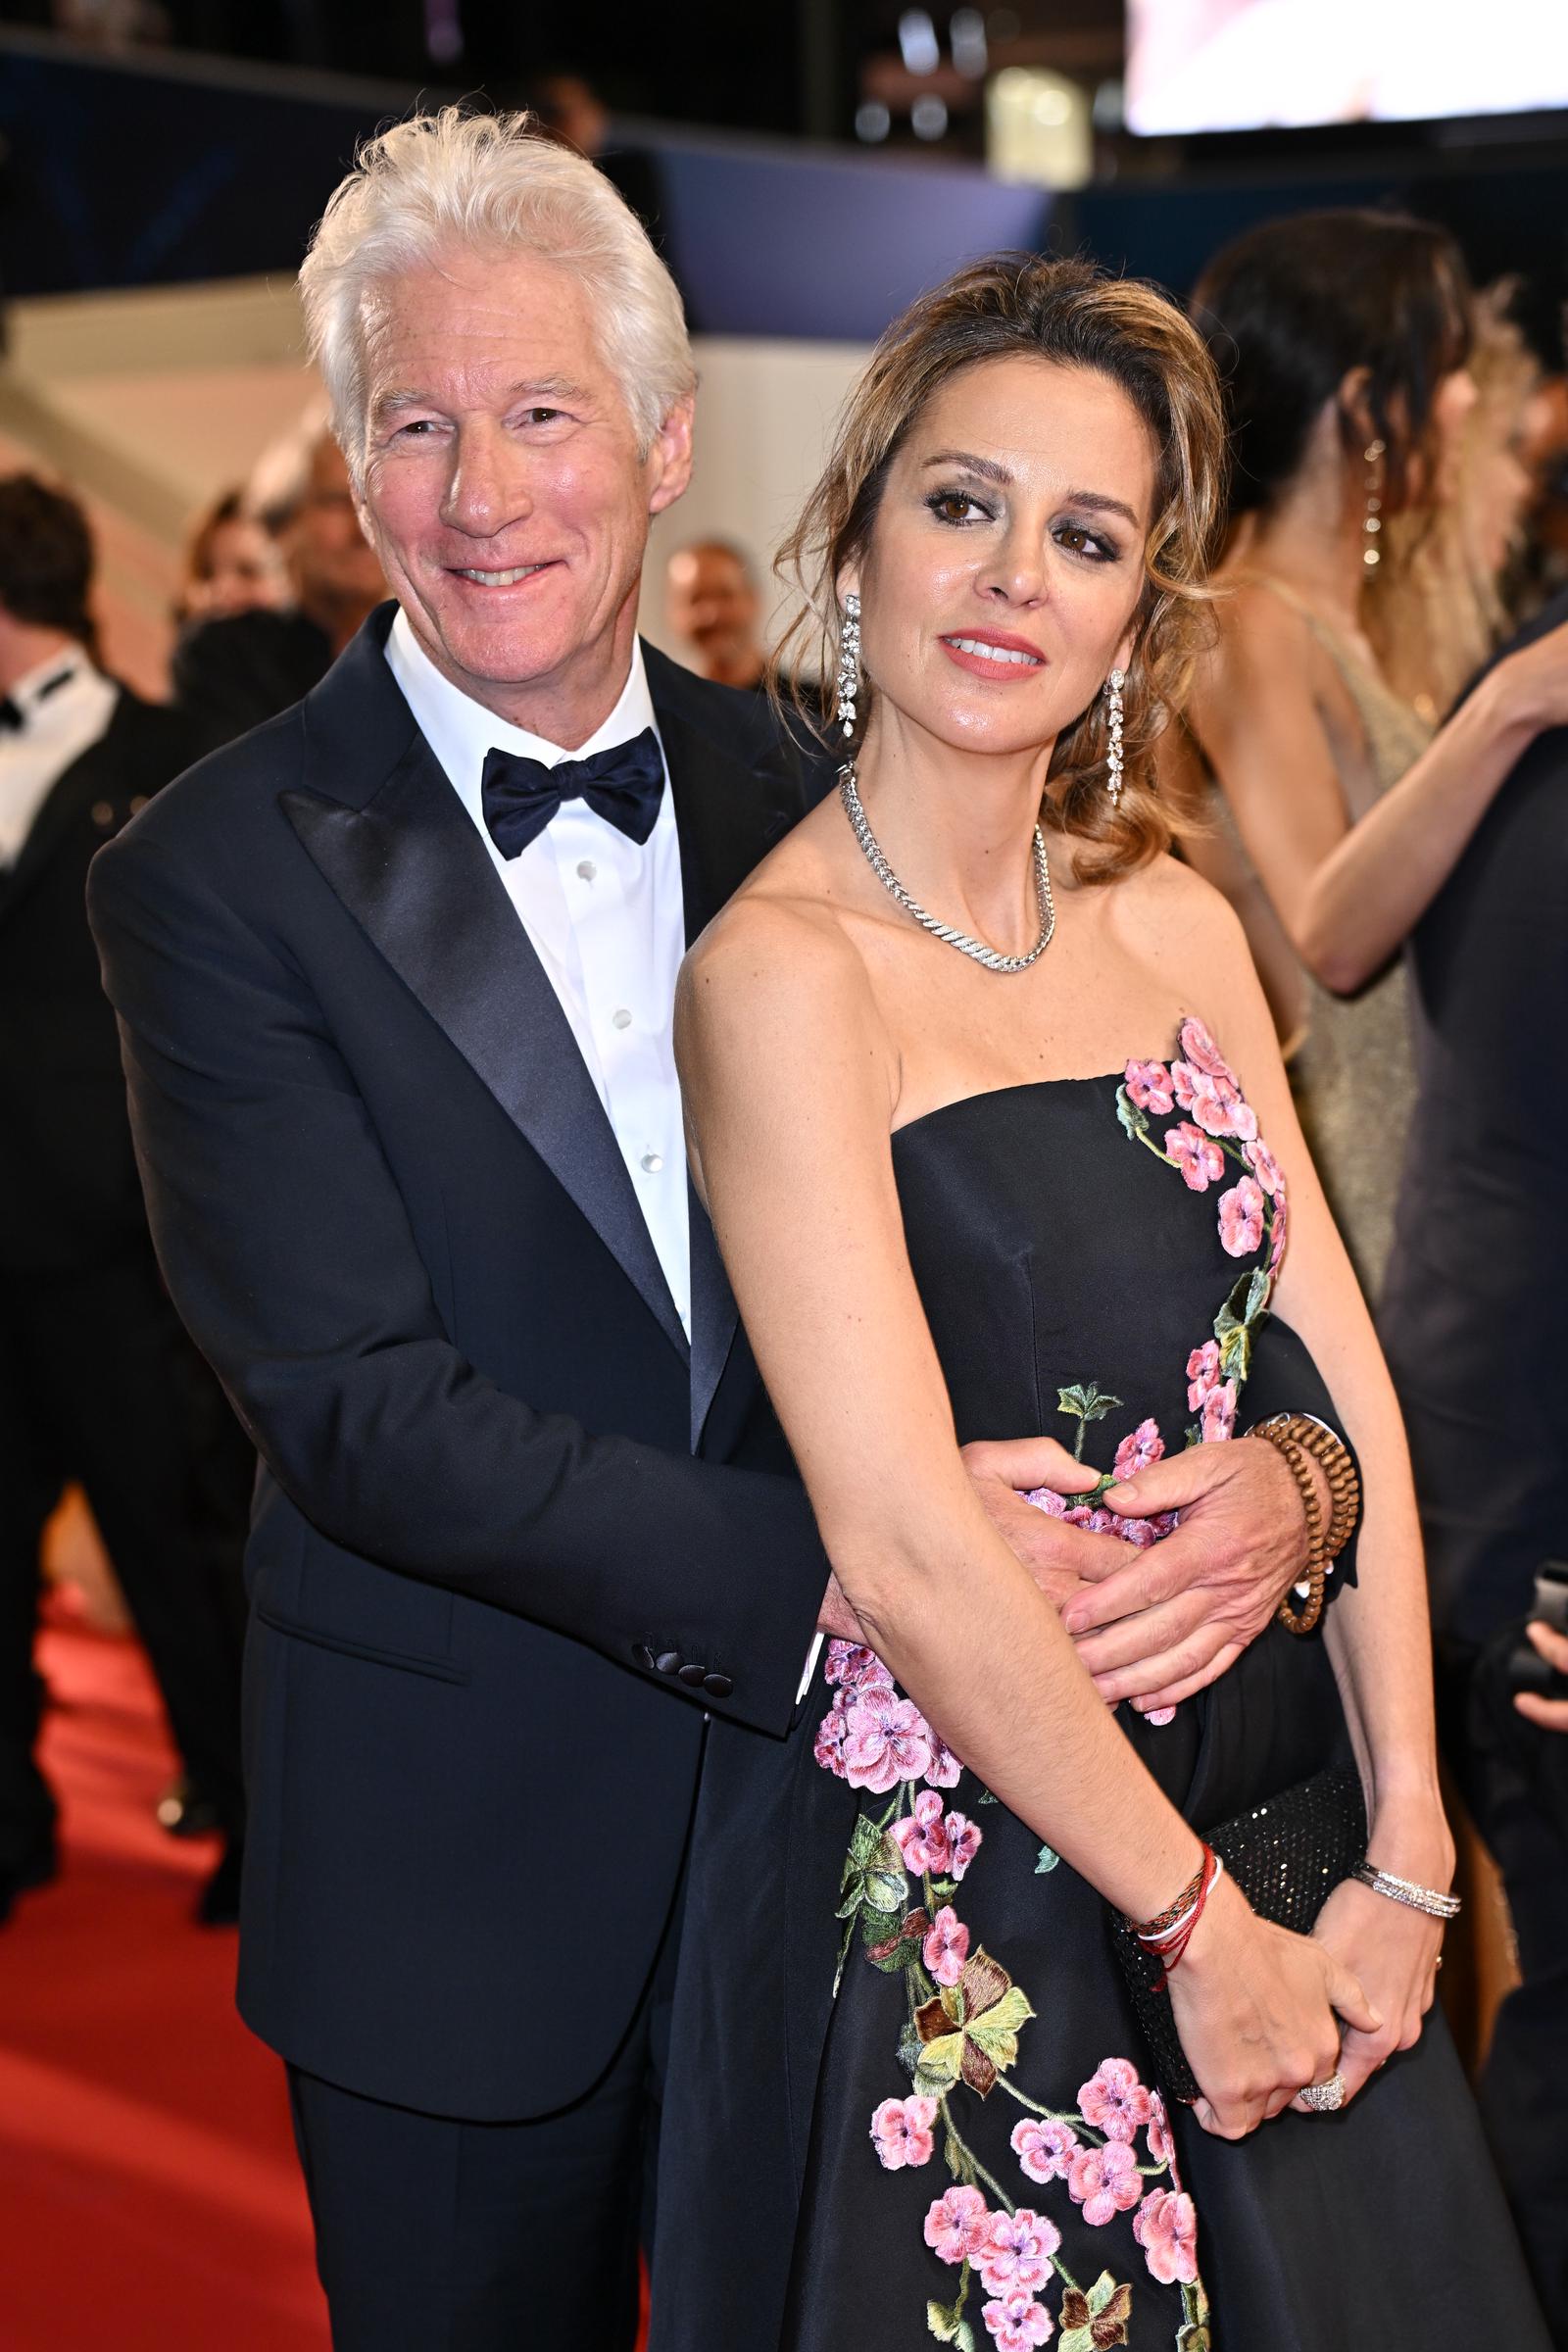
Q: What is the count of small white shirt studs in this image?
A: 3